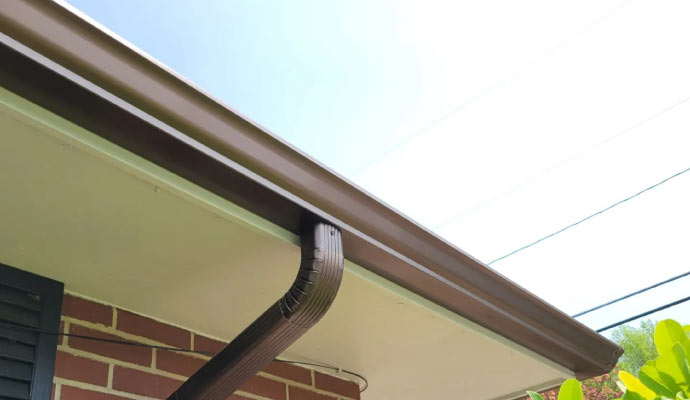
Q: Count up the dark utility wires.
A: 3